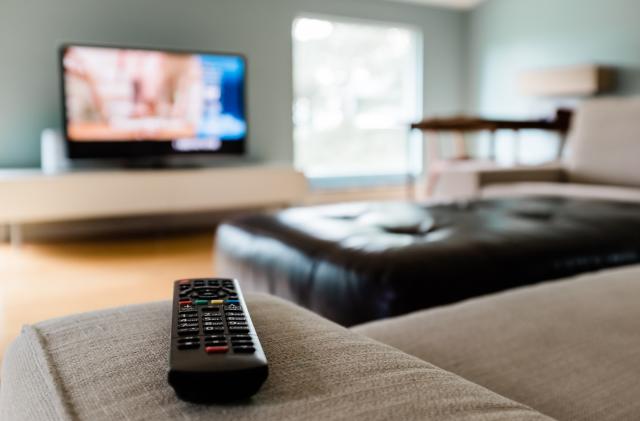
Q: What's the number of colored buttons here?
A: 6